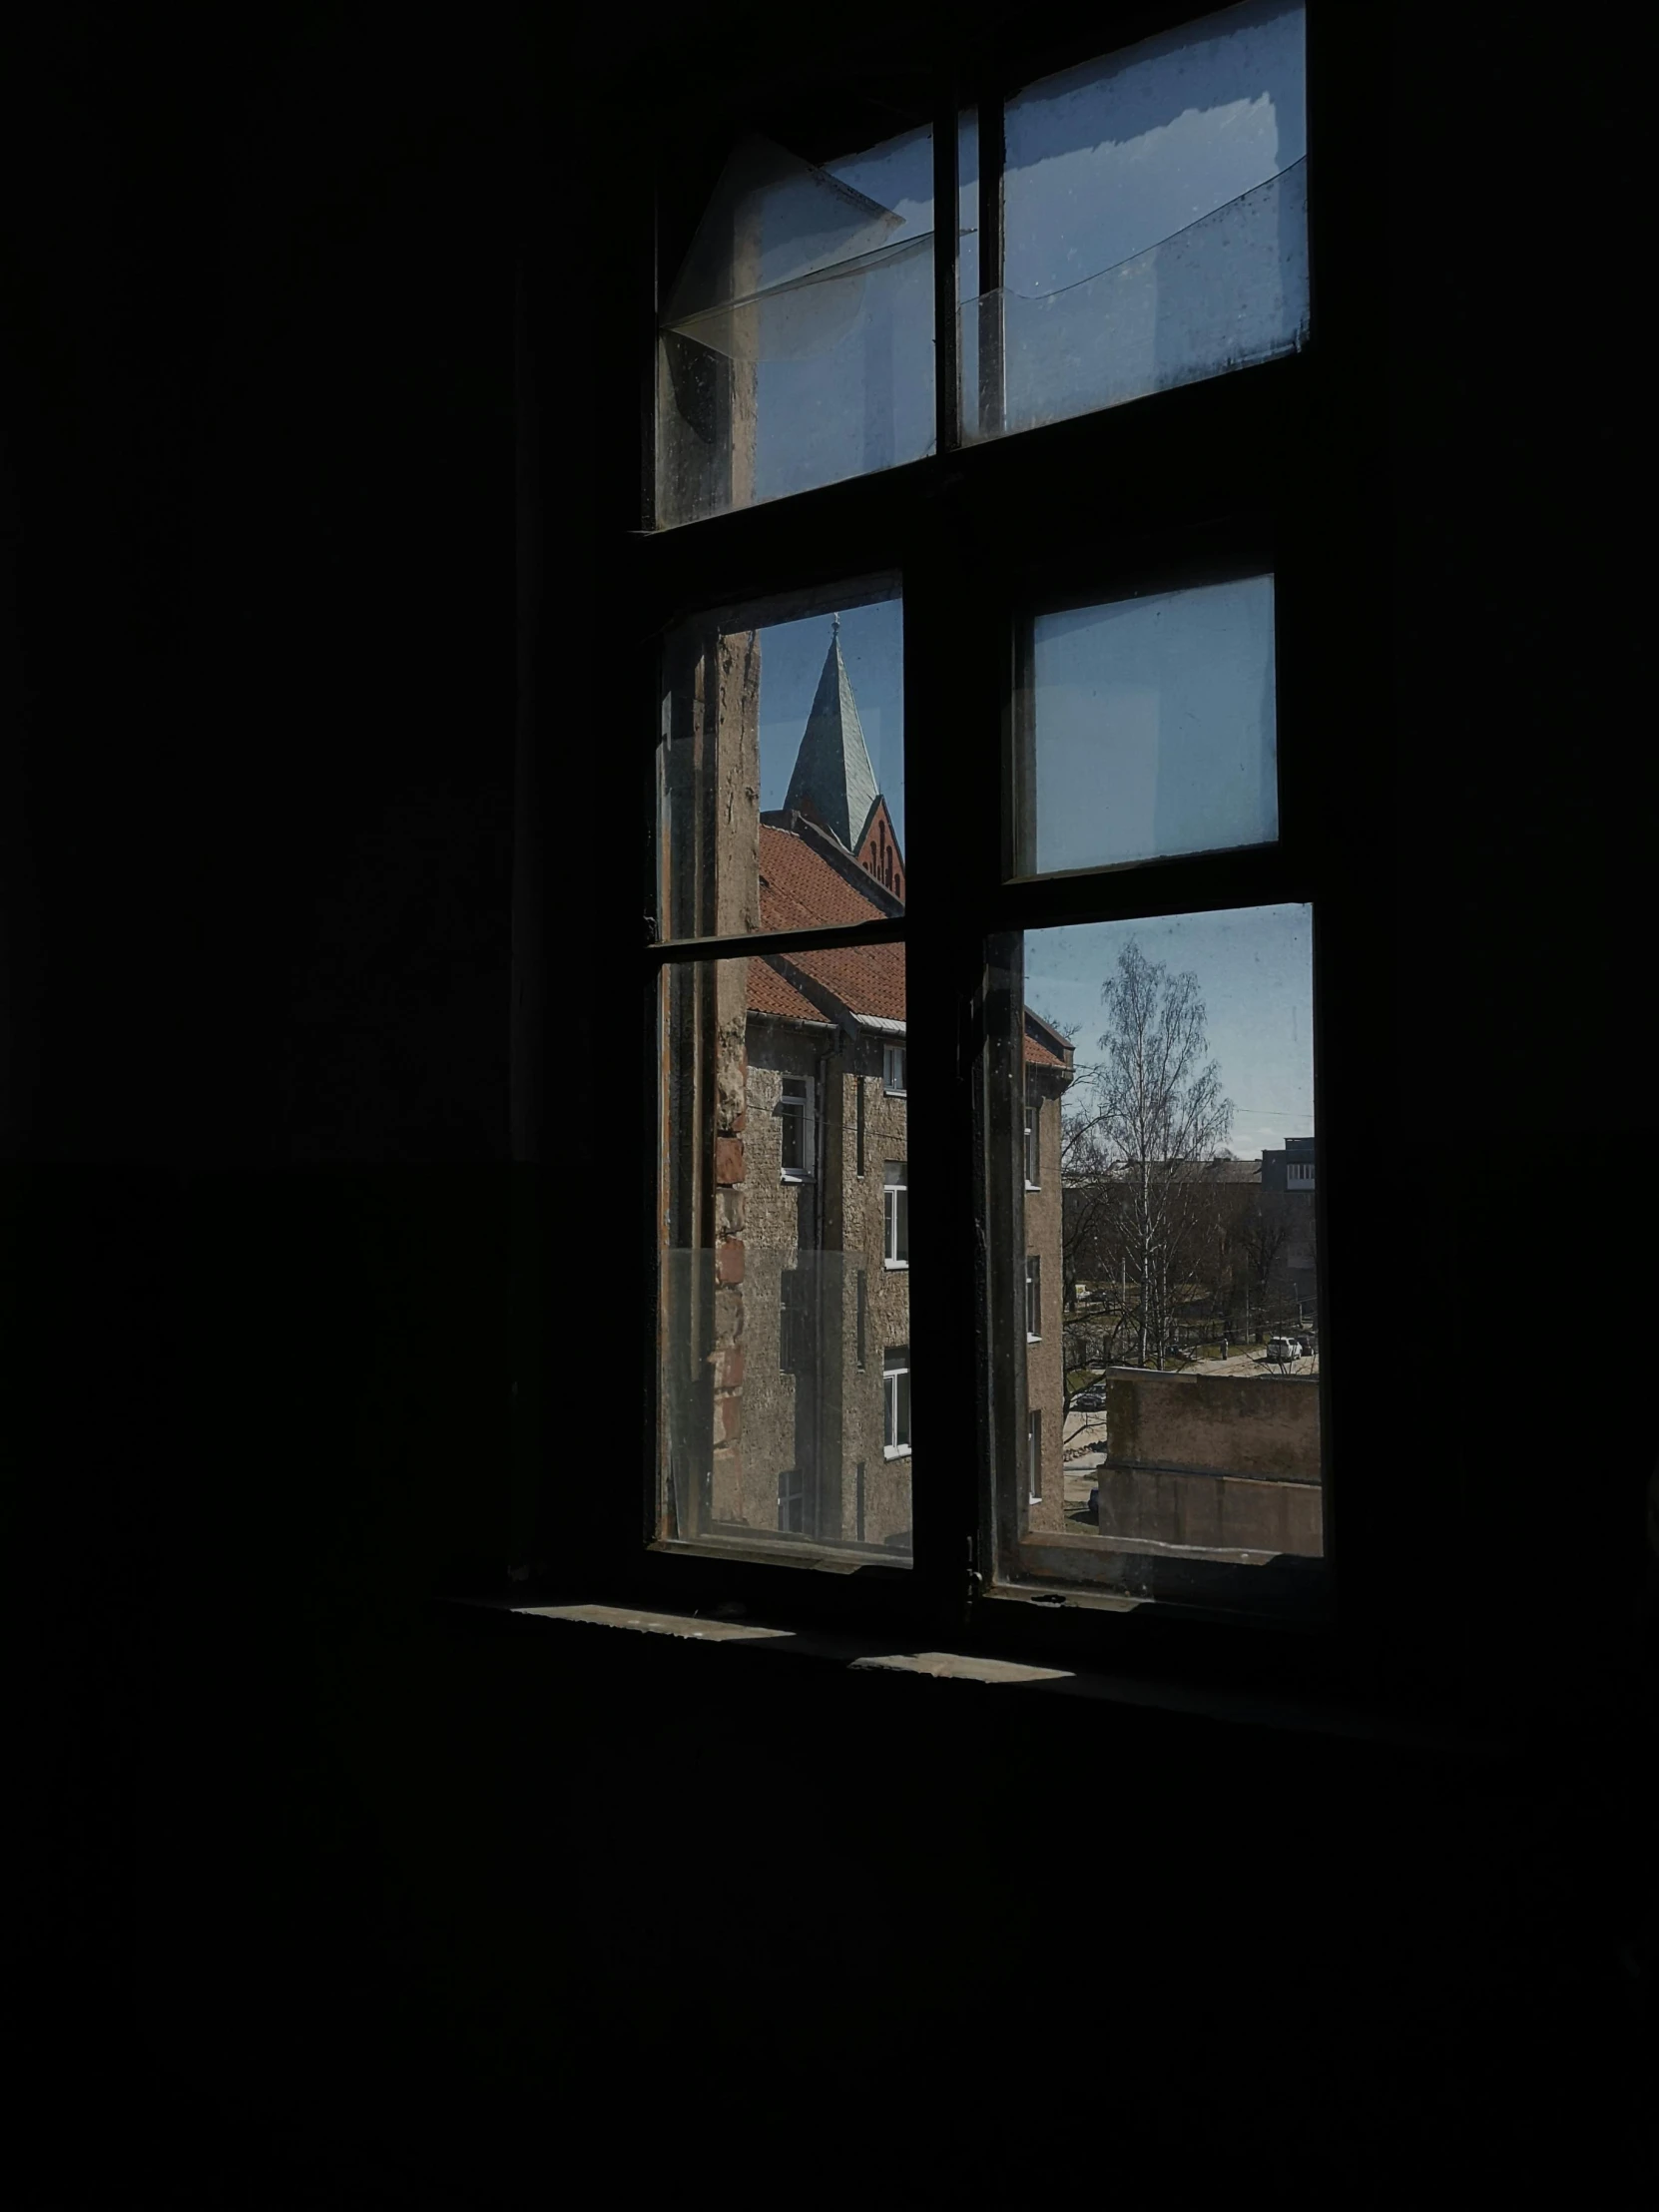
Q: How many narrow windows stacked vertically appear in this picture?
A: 3